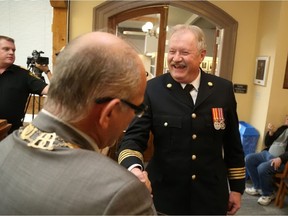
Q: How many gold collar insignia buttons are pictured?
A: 2